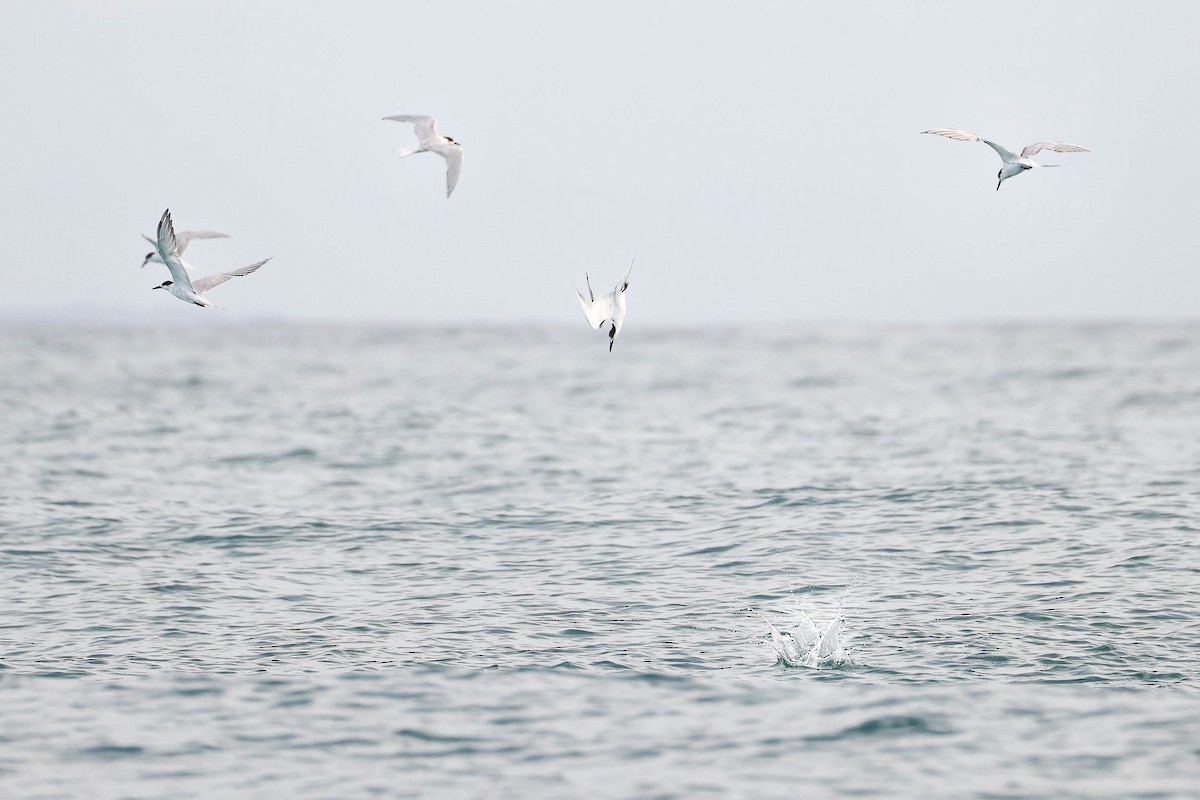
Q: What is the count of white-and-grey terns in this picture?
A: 5